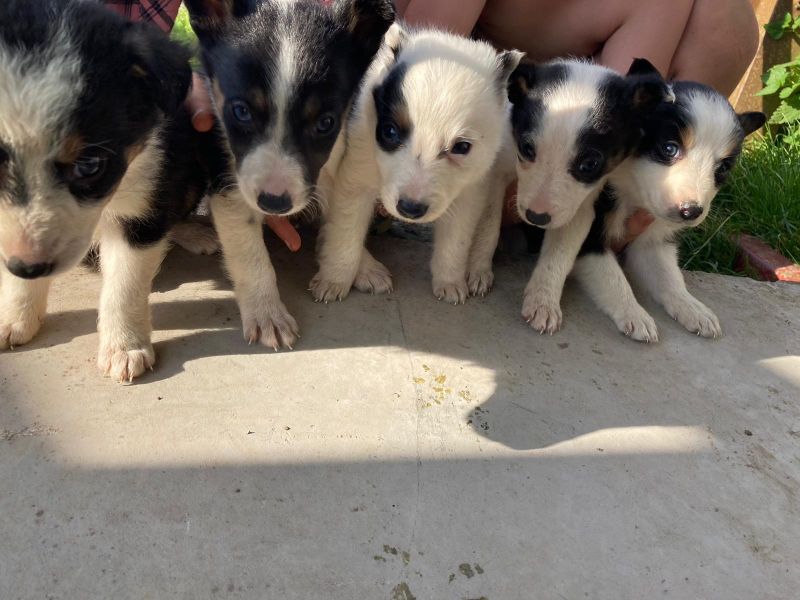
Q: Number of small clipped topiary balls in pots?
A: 0